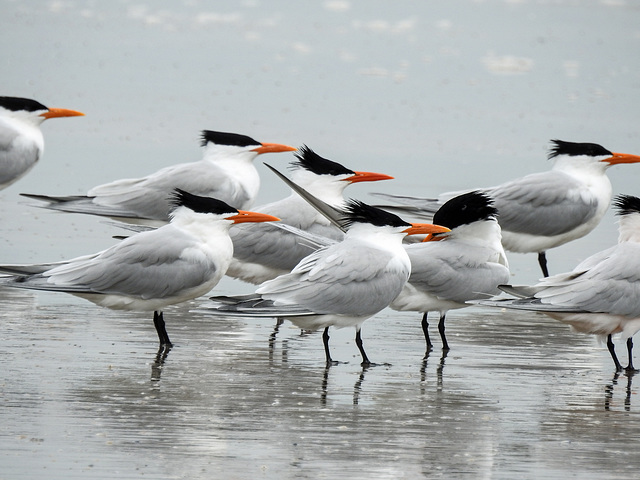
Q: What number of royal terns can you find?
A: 8